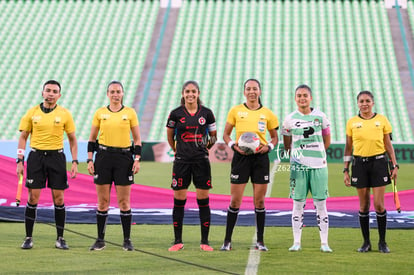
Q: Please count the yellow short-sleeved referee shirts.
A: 4